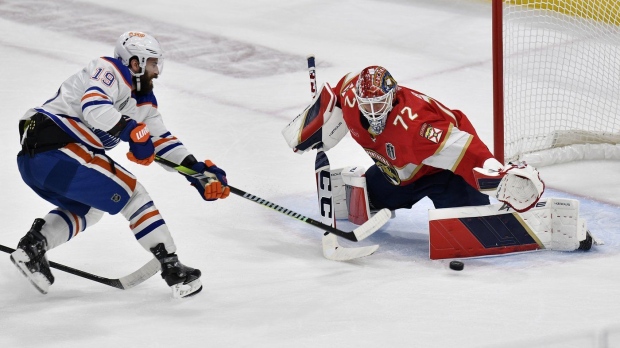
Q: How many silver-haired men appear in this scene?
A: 0